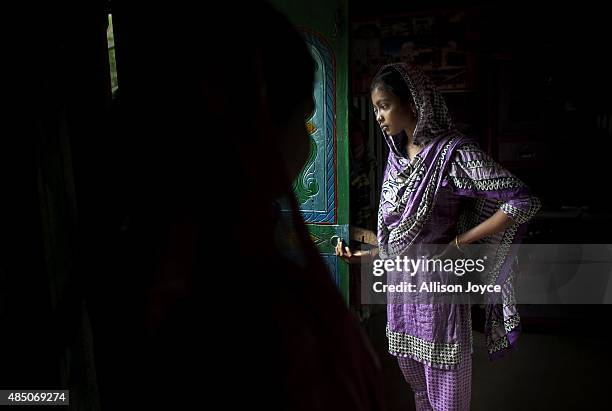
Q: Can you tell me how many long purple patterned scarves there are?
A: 1